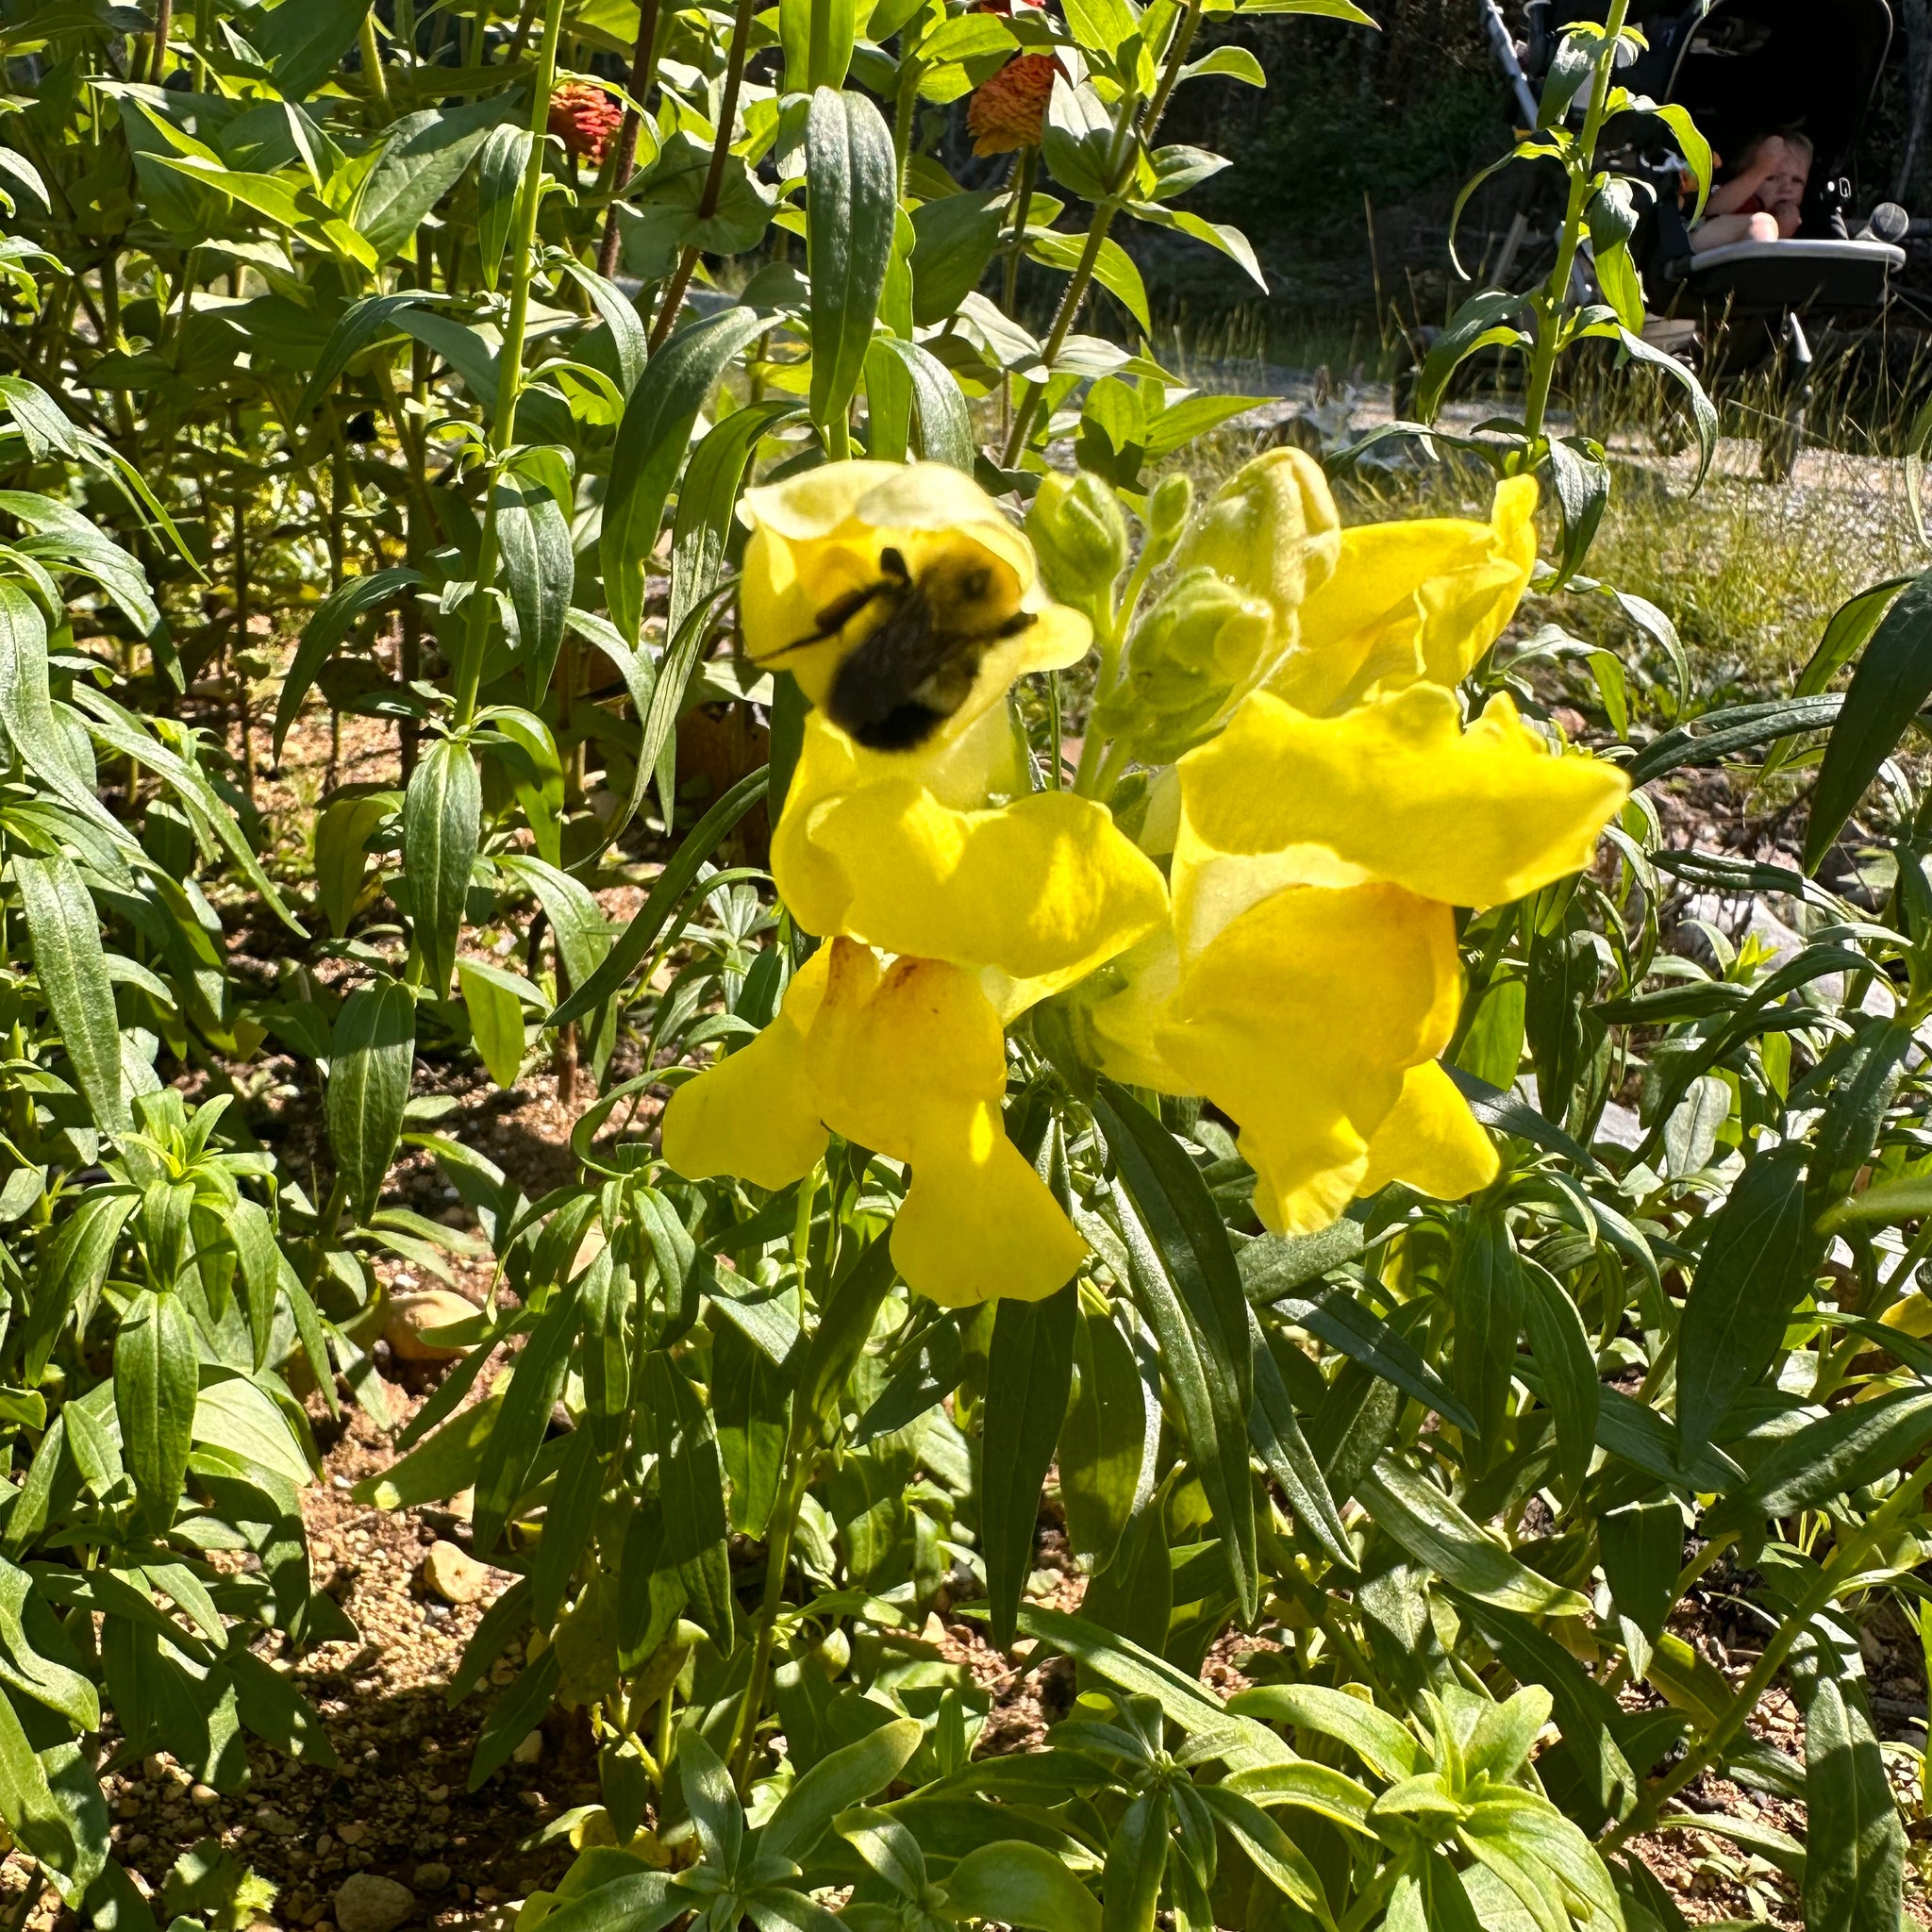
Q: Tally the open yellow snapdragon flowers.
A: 4